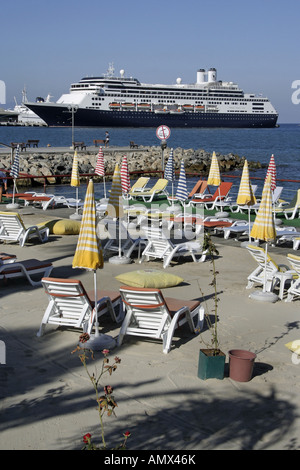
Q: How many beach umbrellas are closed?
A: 12